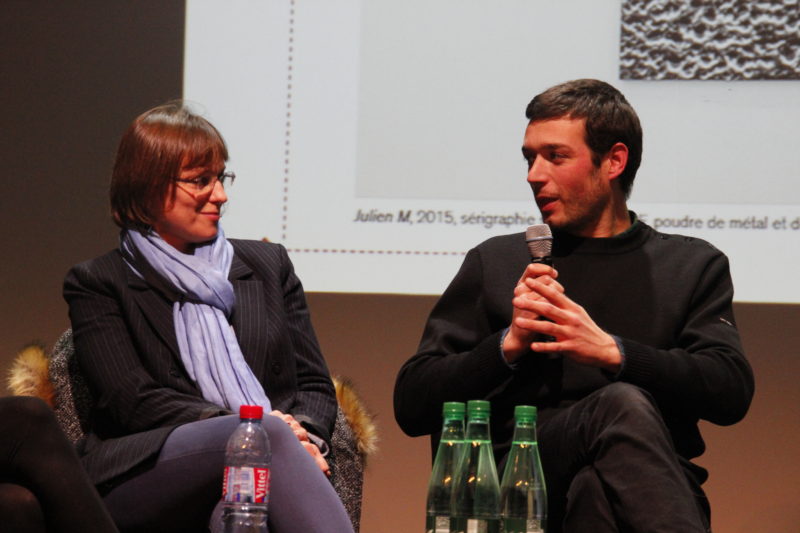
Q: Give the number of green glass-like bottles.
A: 3